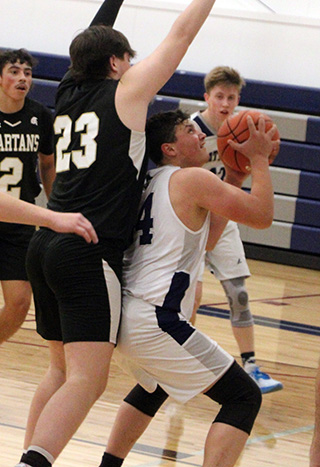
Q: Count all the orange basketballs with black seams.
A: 1